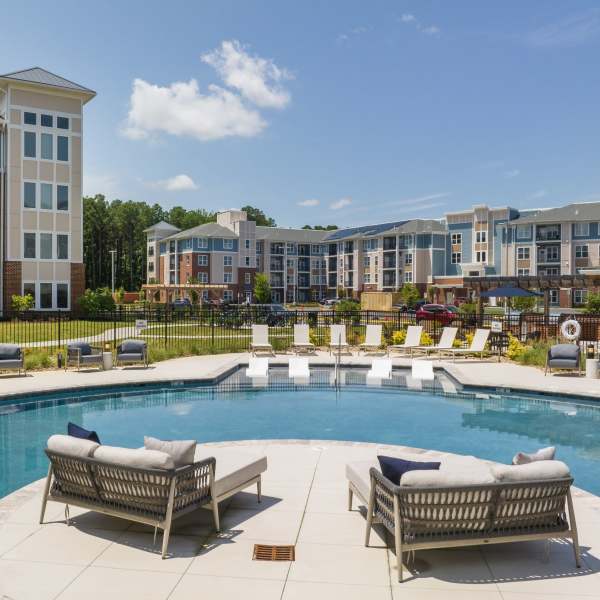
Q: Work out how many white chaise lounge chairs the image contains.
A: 11